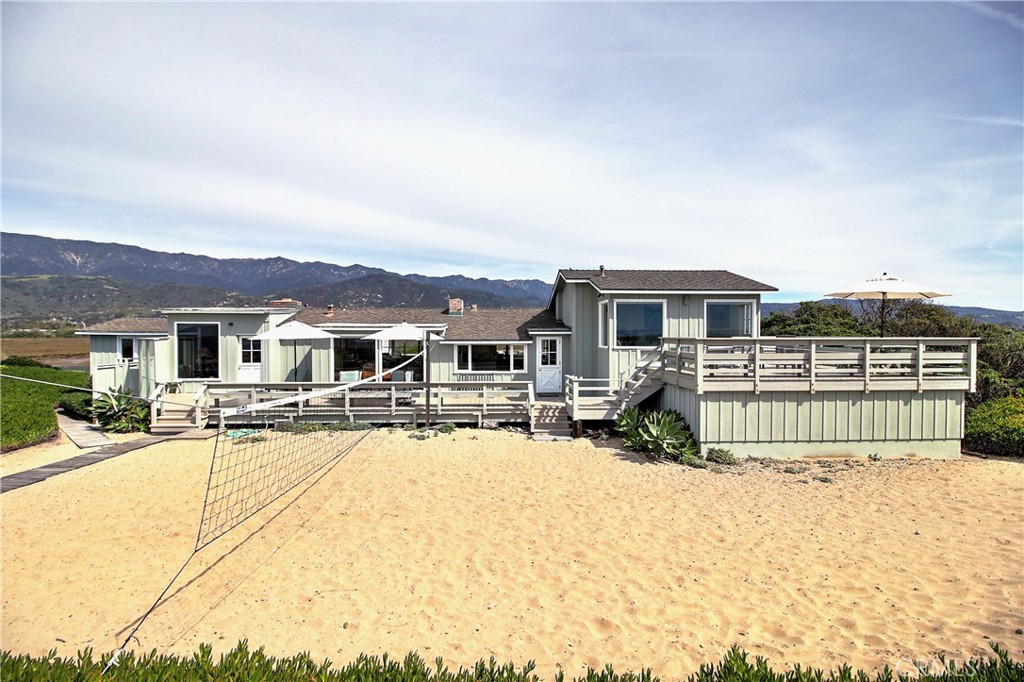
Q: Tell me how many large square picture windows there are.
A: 3